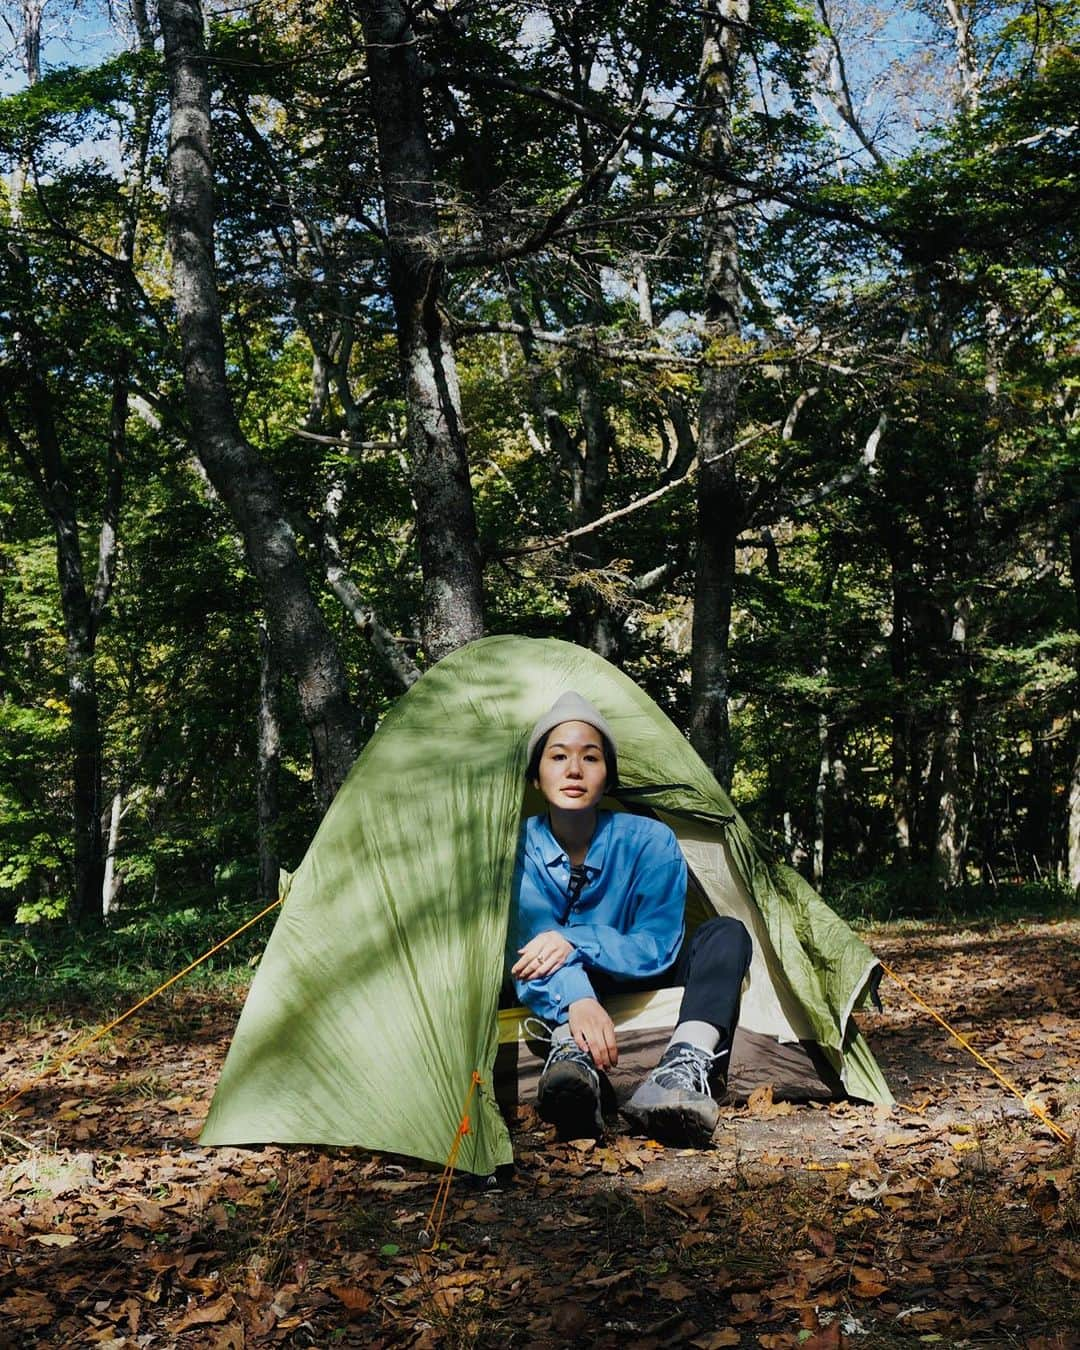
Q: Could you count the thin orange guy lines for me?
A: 3